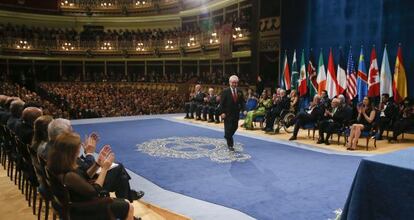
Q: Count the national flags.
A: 12